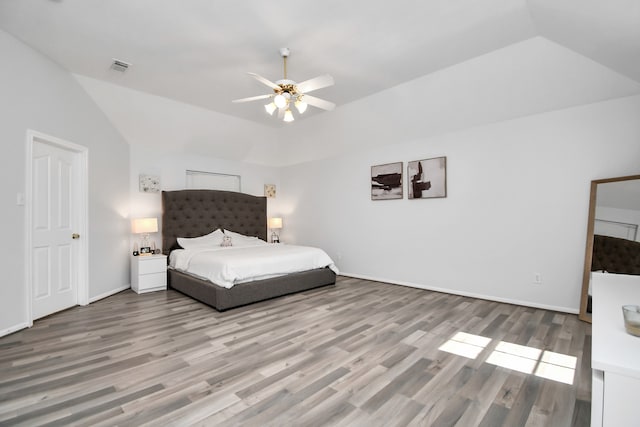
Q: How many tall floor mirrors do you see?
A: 1